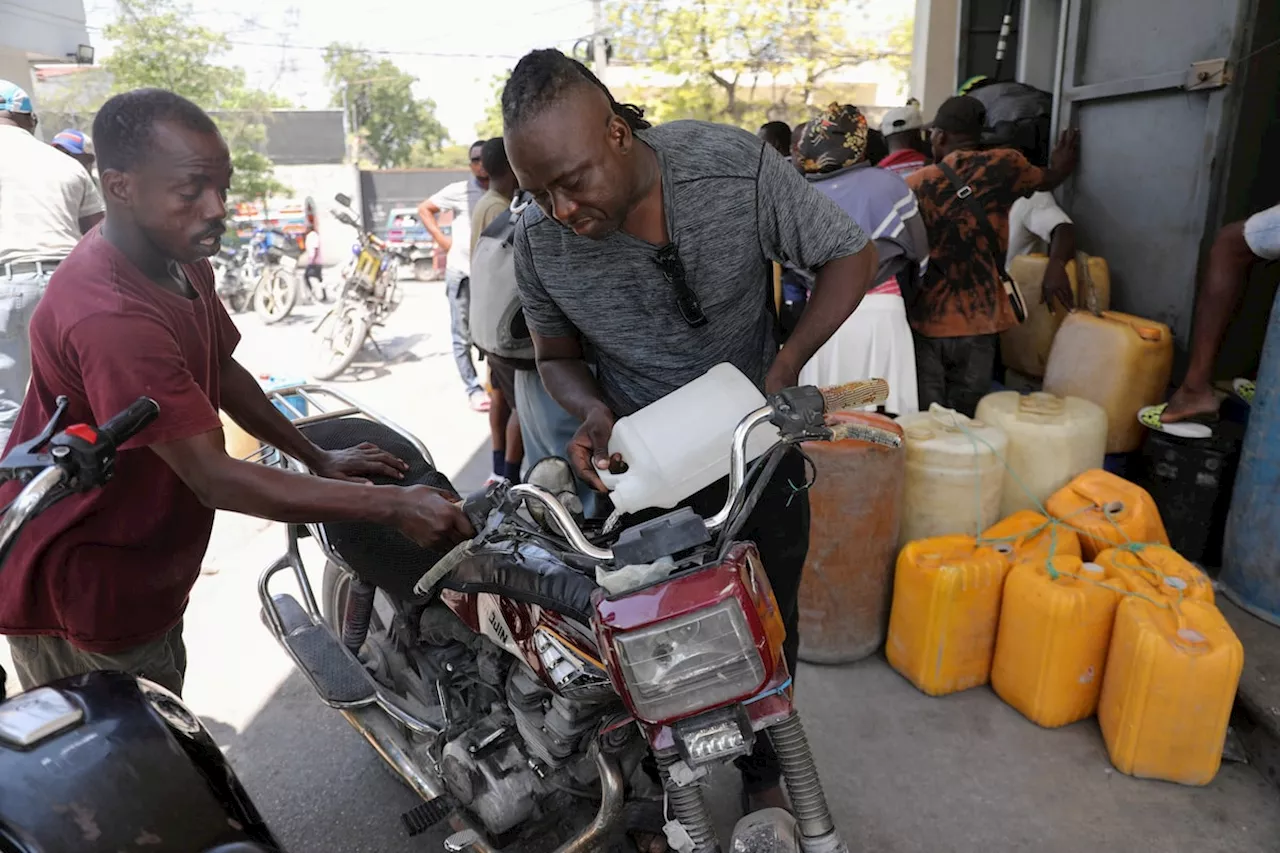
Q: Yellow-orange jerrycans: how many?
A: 6